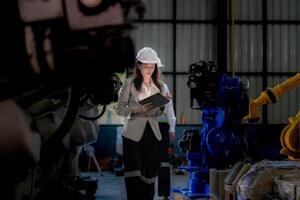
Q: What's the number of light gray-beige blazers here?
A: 1